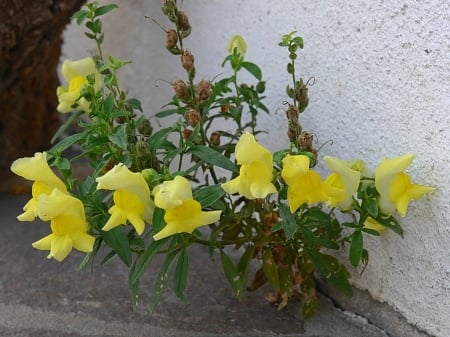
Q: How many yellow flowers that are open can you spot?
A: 9